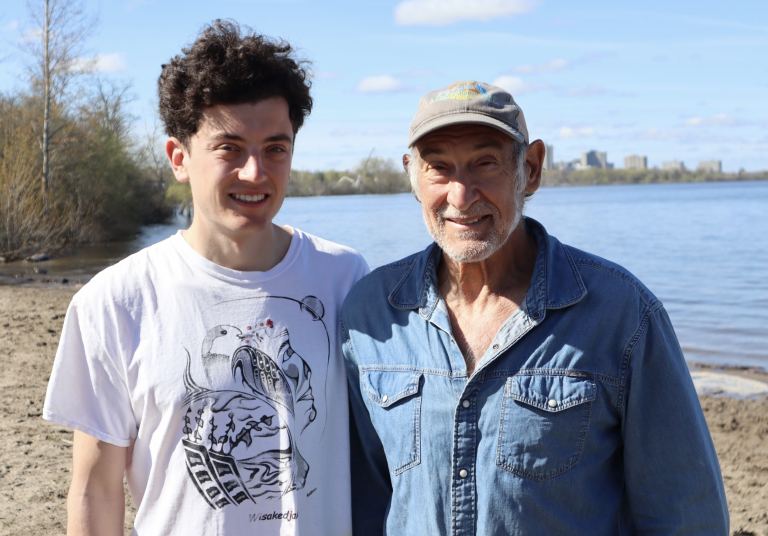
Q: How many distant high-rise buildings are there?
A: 5